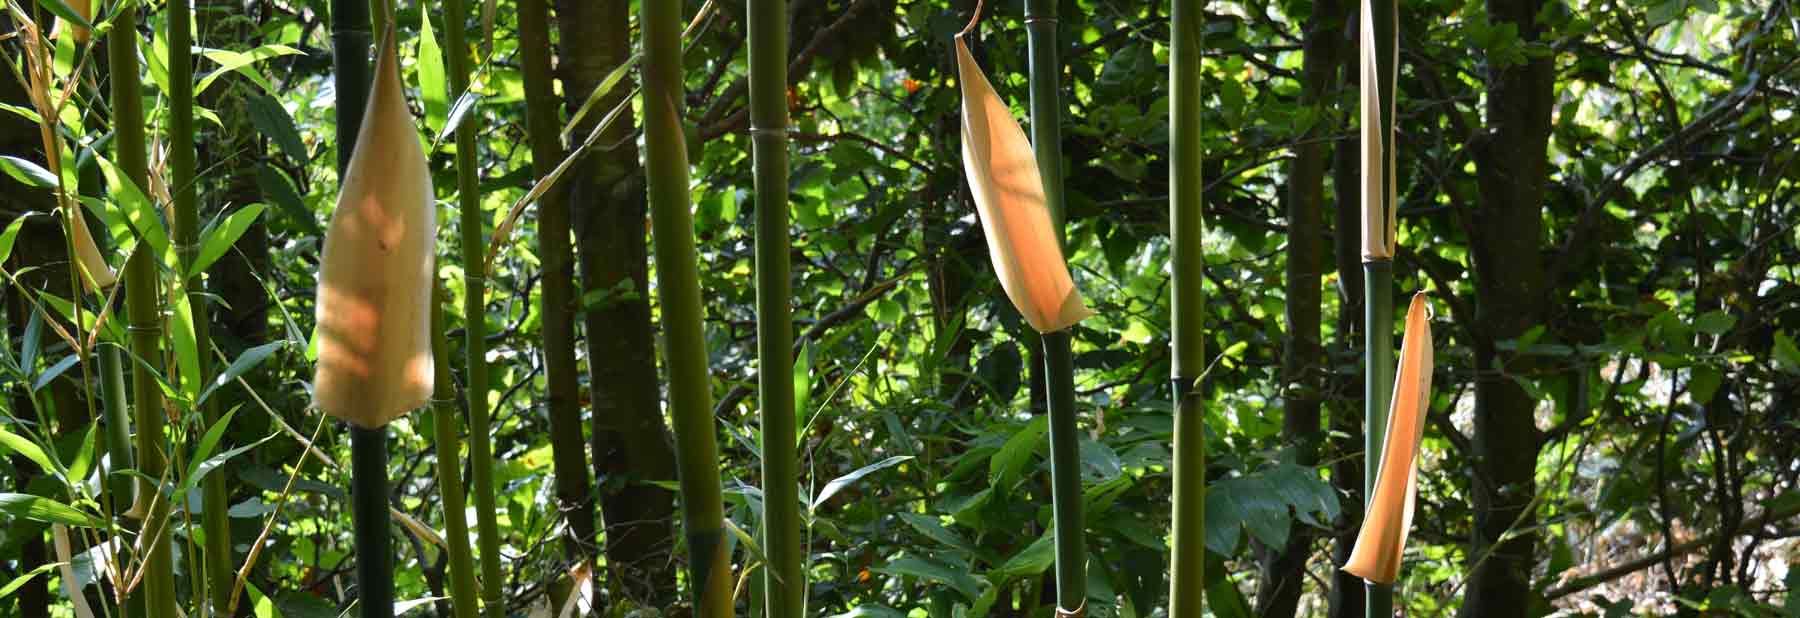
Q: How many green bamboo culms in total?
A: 11